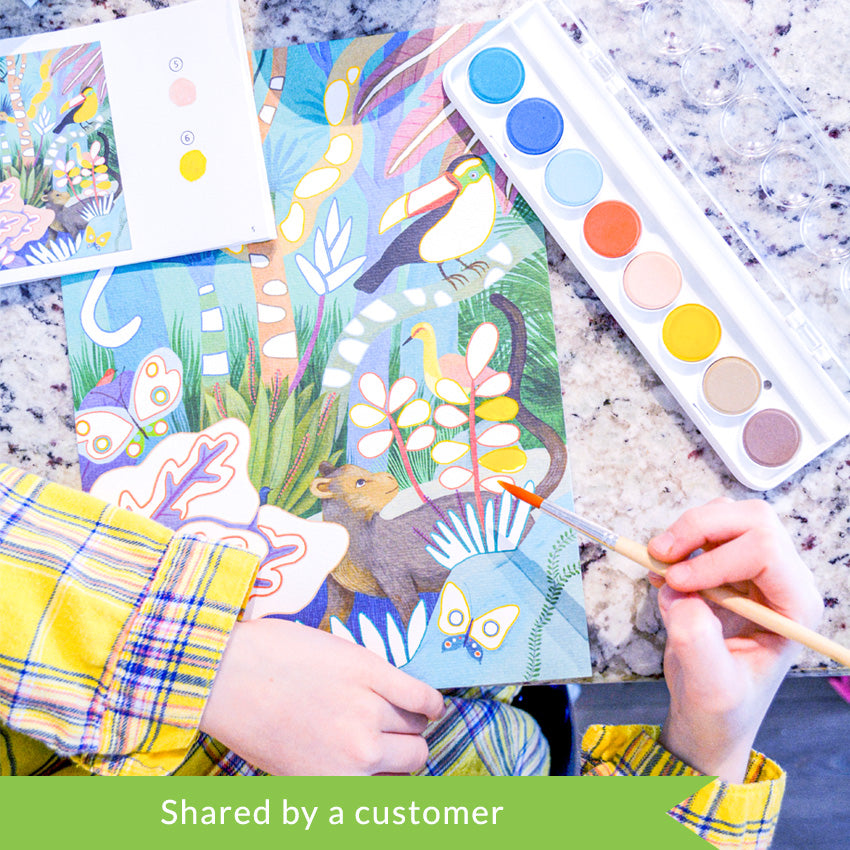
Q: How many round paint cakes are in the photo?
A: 8